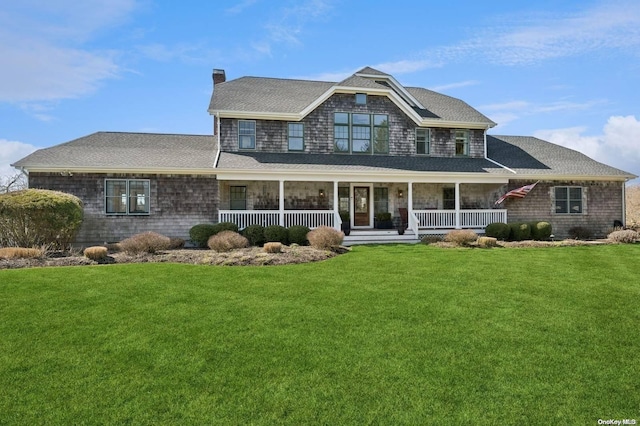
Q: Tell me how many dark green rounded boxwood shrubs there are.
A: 8